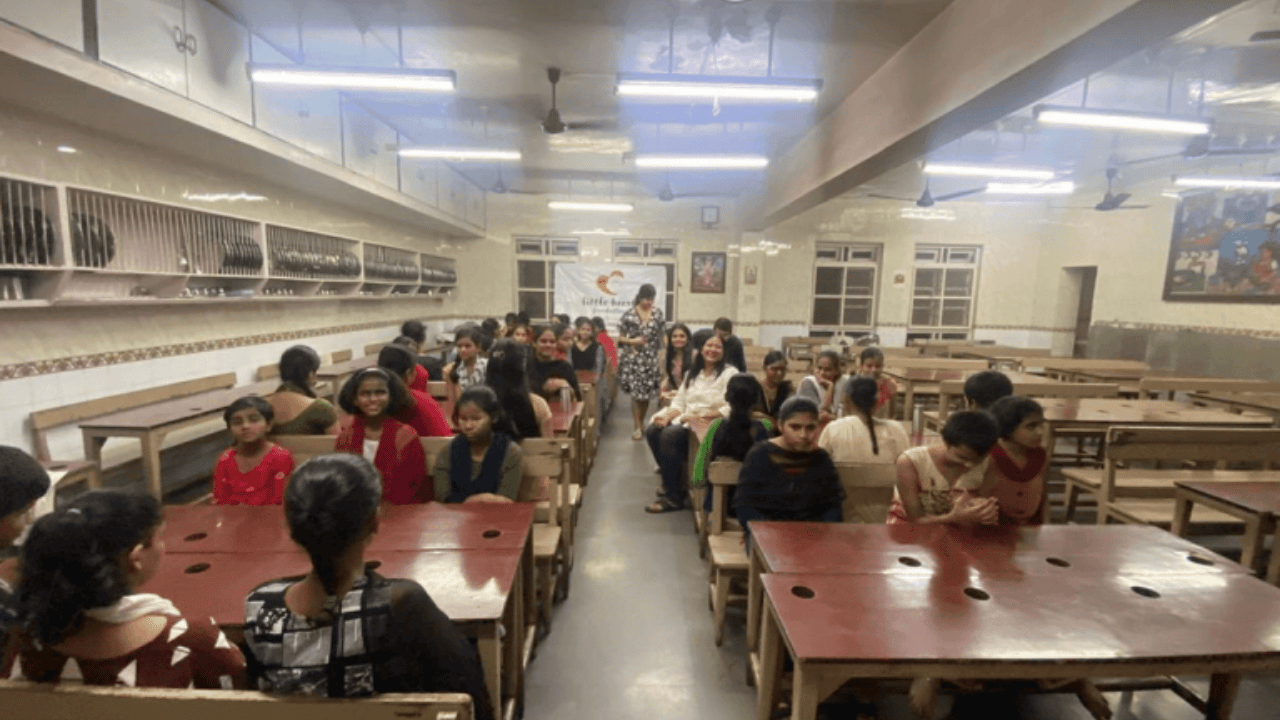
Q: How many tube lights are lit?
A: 9